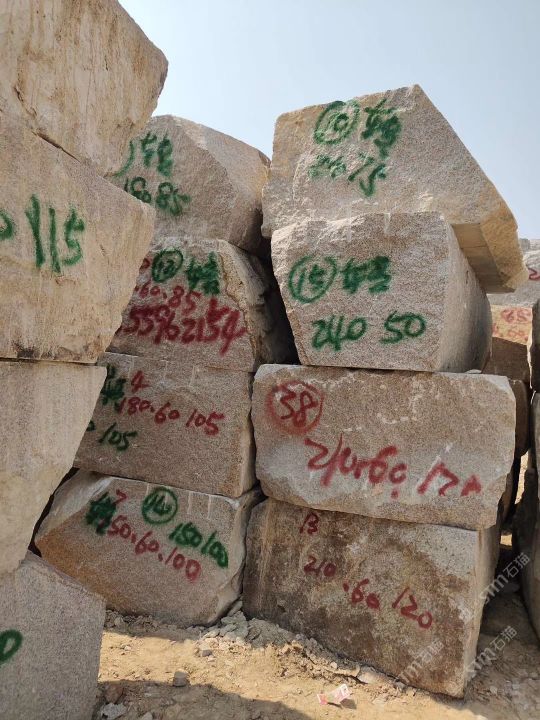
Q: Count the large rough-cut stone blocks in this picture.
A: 12